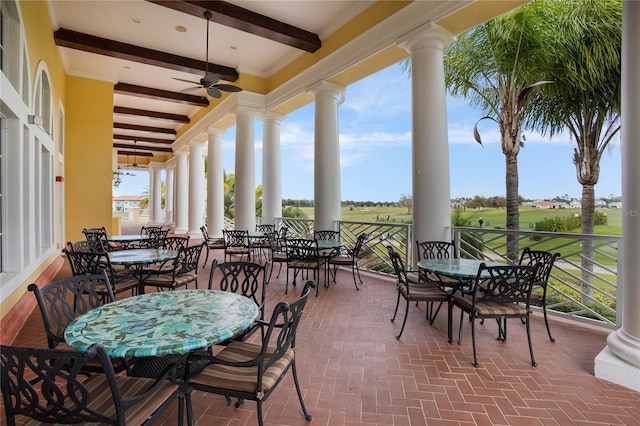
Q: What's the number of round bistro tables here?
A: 6